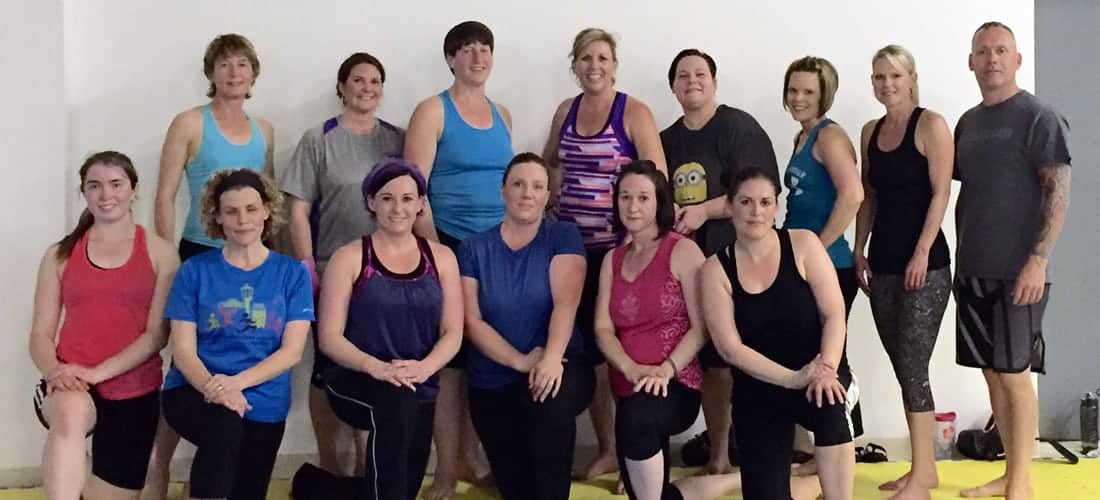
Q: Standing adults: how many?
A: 8